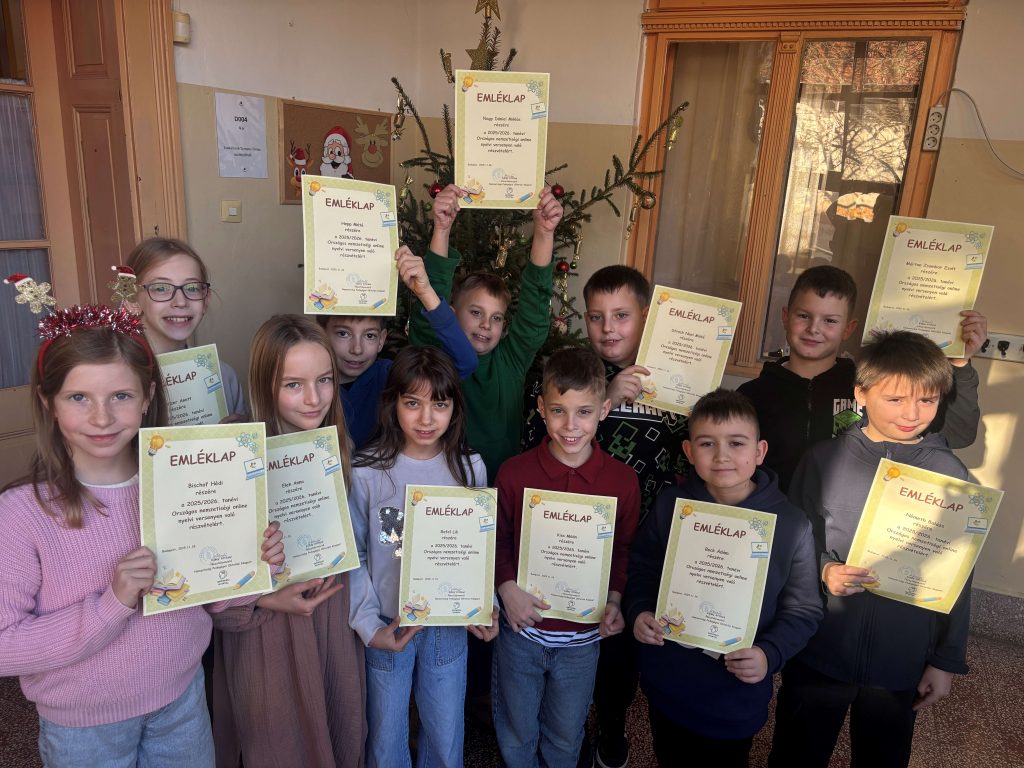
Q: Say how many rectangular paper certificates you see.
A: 11